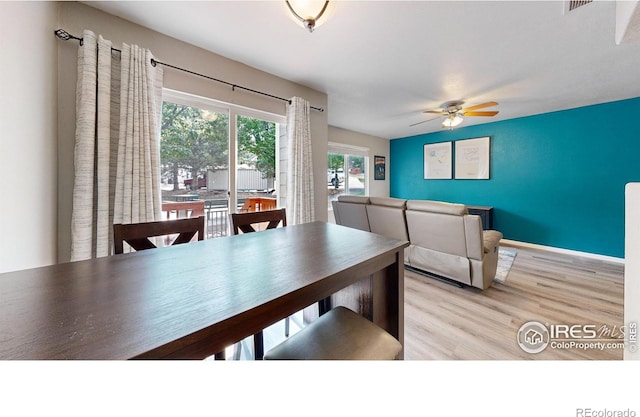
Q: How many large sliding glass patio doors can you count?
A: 1